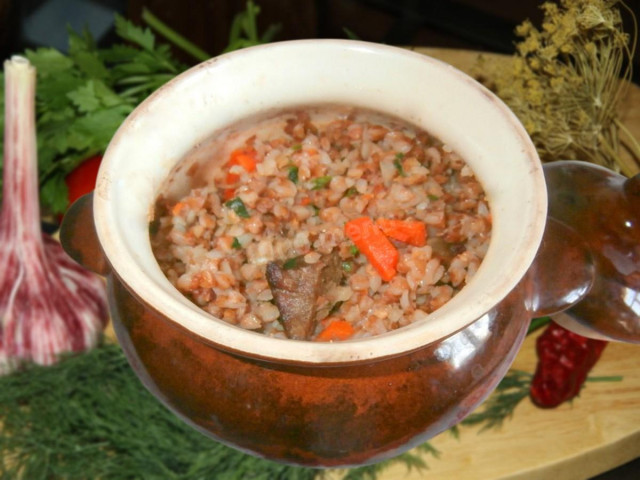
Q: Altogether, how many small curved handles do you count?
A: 2